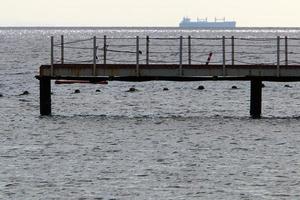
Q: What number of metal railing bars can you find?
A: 12